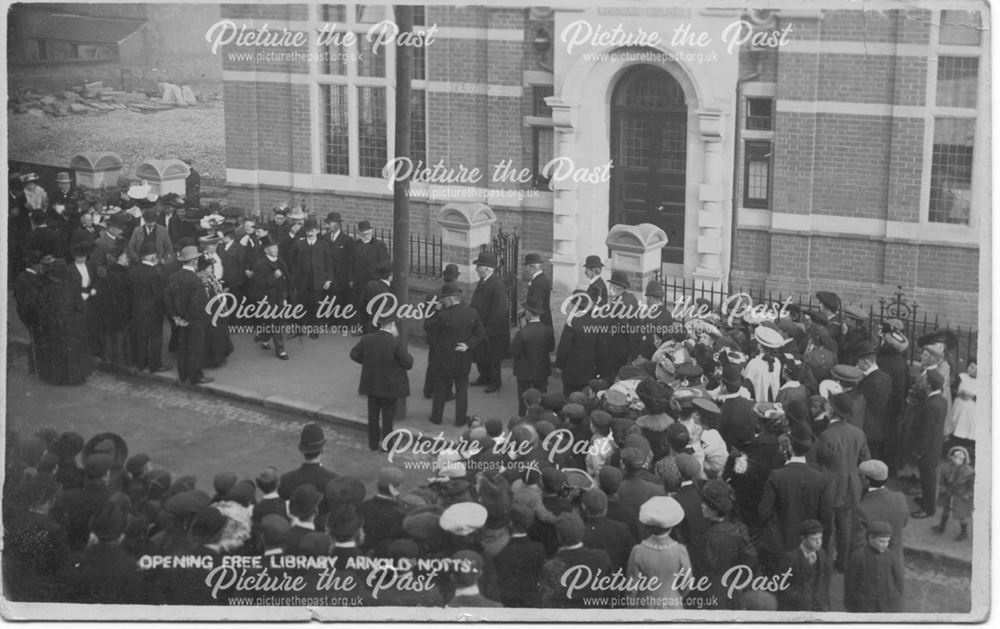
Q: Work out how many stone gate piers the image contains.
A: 4